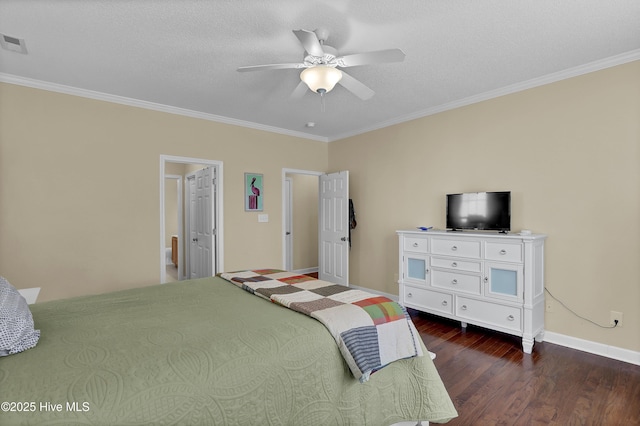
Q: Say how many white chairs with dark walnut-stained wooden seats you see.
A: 0